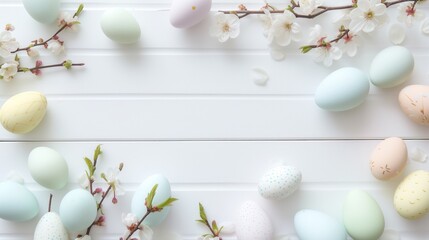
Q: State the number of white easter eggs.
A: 3